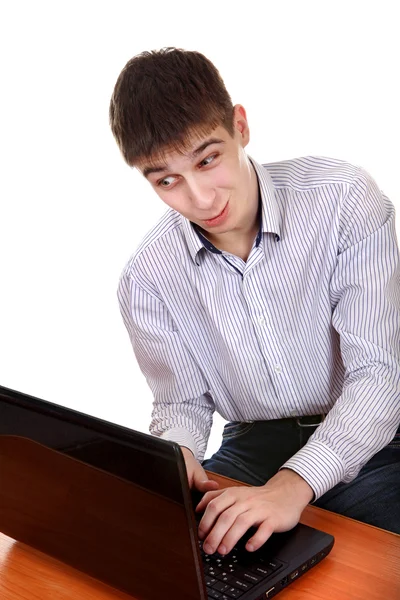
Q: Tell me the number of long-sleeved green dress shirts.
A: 0